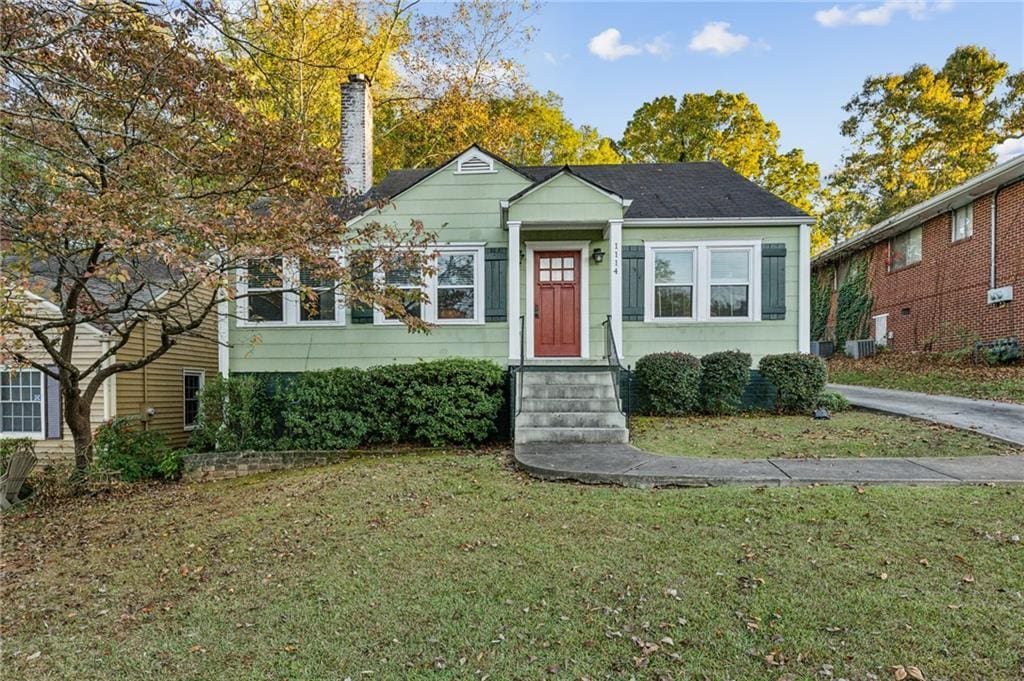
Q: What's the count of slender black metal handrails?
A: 2